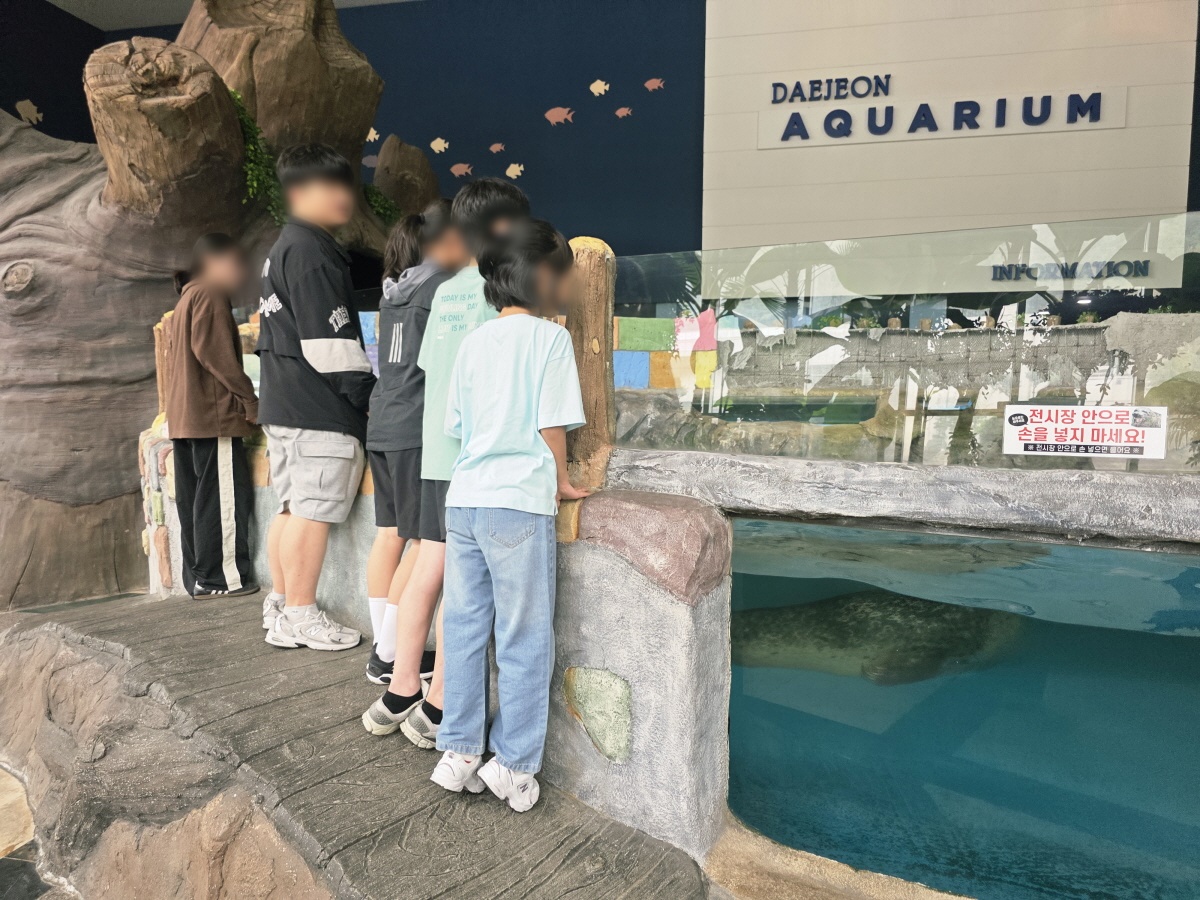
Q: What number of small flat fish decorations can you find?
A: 11